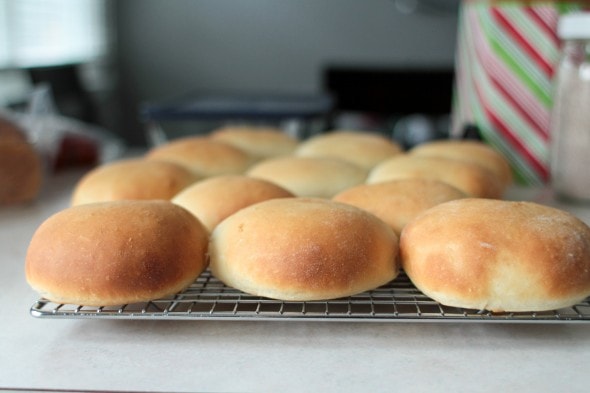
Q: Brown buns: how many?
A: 12